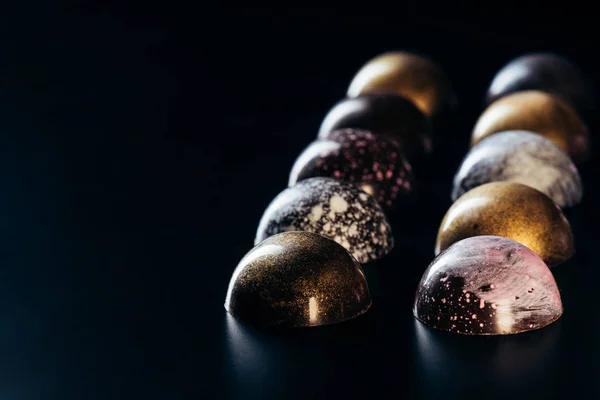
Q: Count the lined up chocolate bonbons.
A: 10